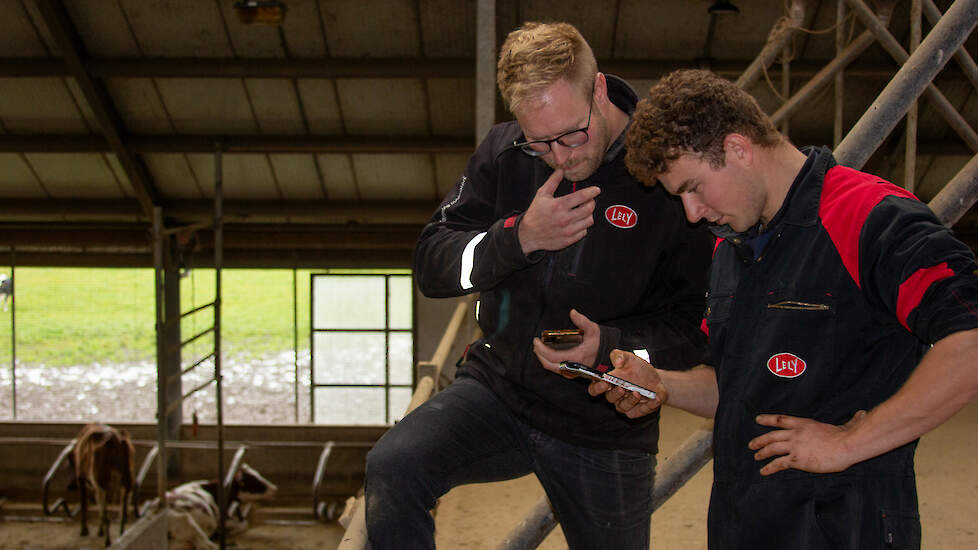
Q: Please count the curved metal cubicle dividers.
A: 4